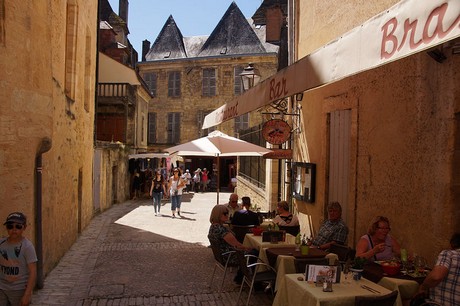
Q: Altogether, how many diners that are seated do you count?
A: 7